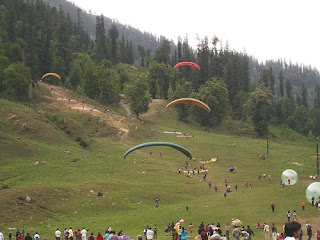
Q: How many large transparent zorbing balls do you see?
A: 2